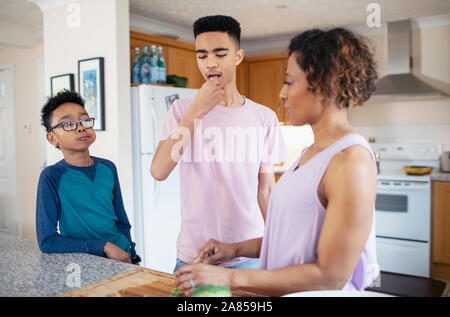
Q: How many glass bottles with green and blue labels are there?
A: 4